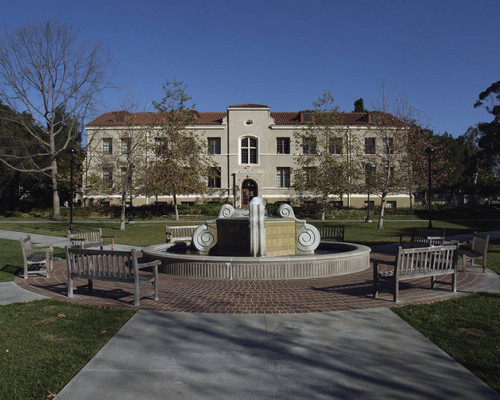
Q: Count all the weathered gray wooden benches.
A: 8